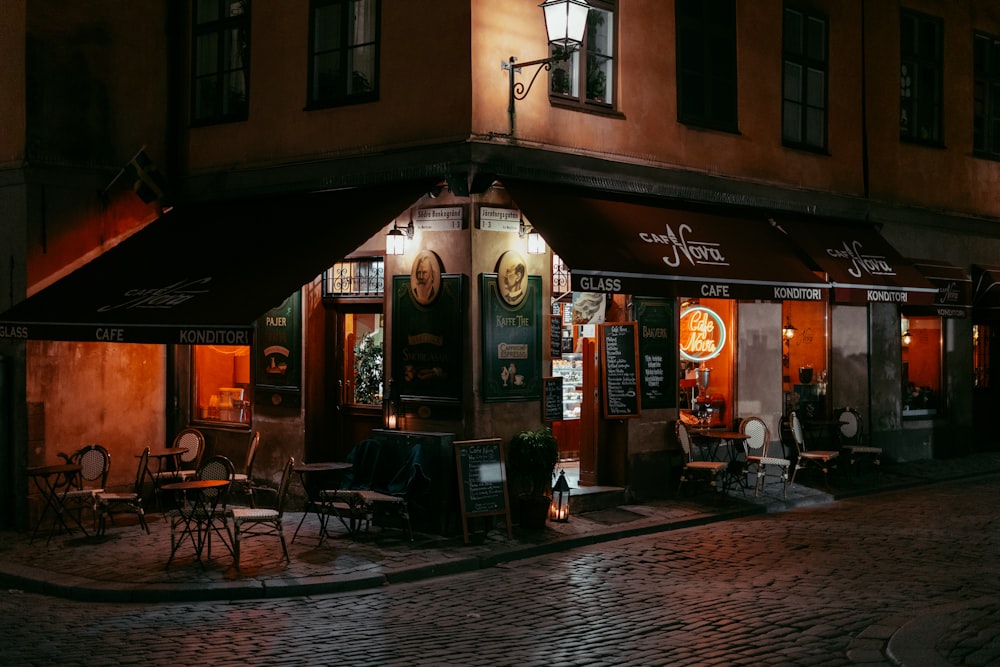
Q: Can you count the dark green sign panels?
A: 4